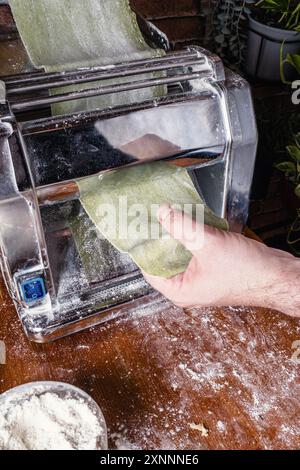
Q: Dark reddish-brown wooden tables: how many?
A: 1